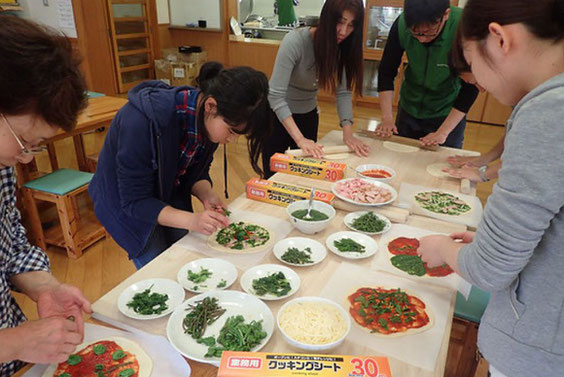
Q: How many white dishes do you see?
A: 11